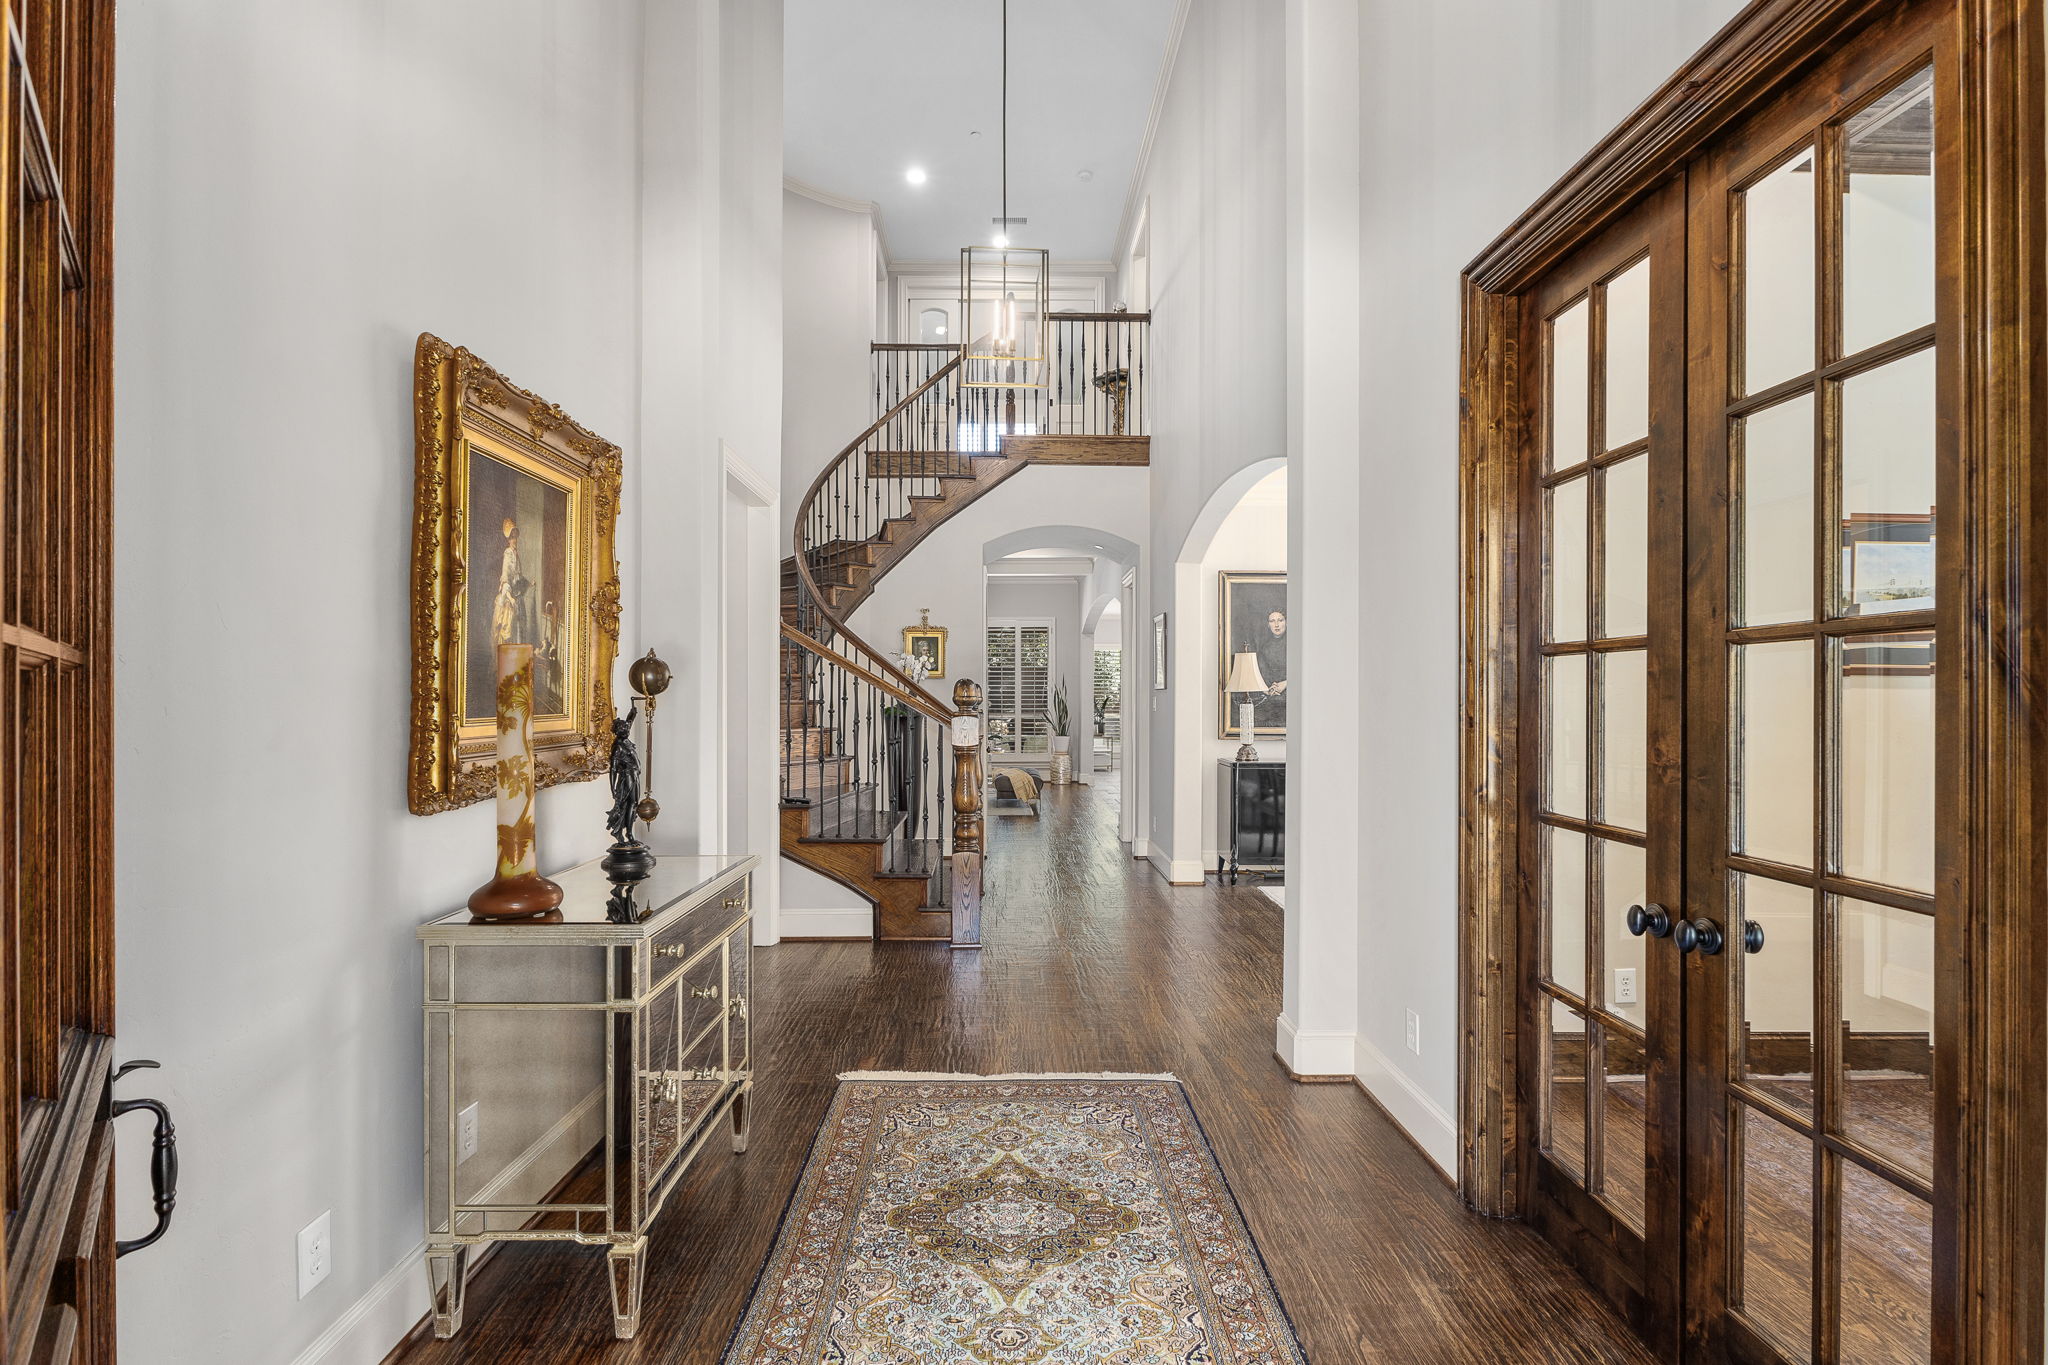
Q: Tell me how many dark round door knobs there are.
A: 3